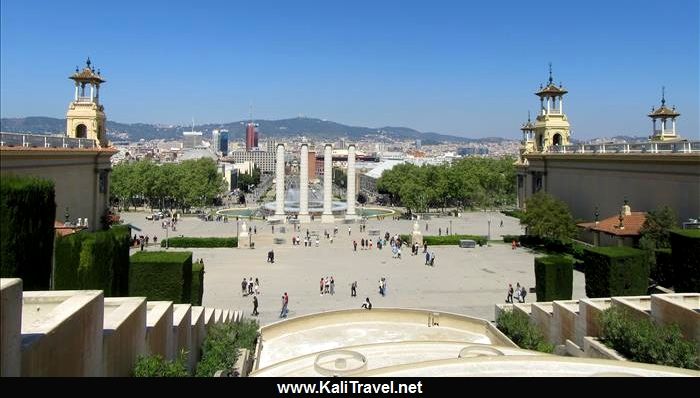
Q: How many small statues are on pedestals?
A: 2